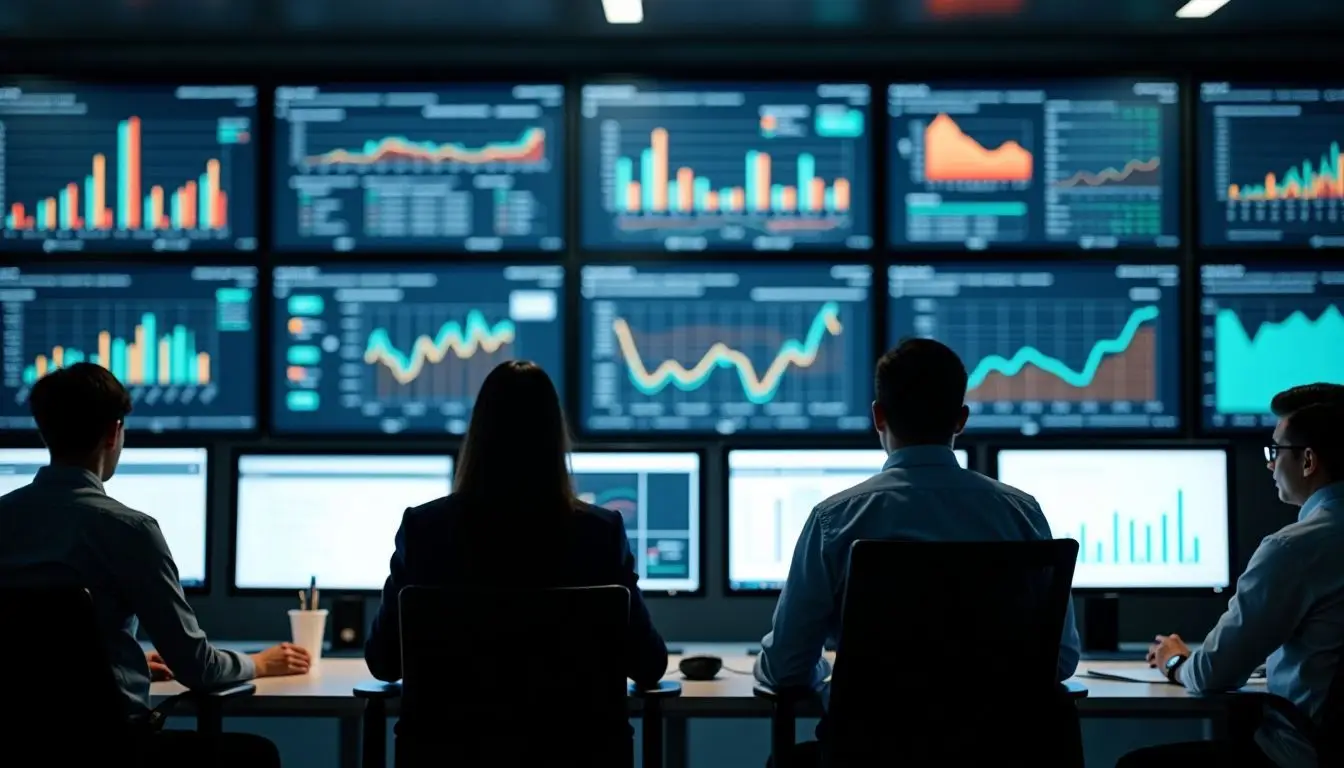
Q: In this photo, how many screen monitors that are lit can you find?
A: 15